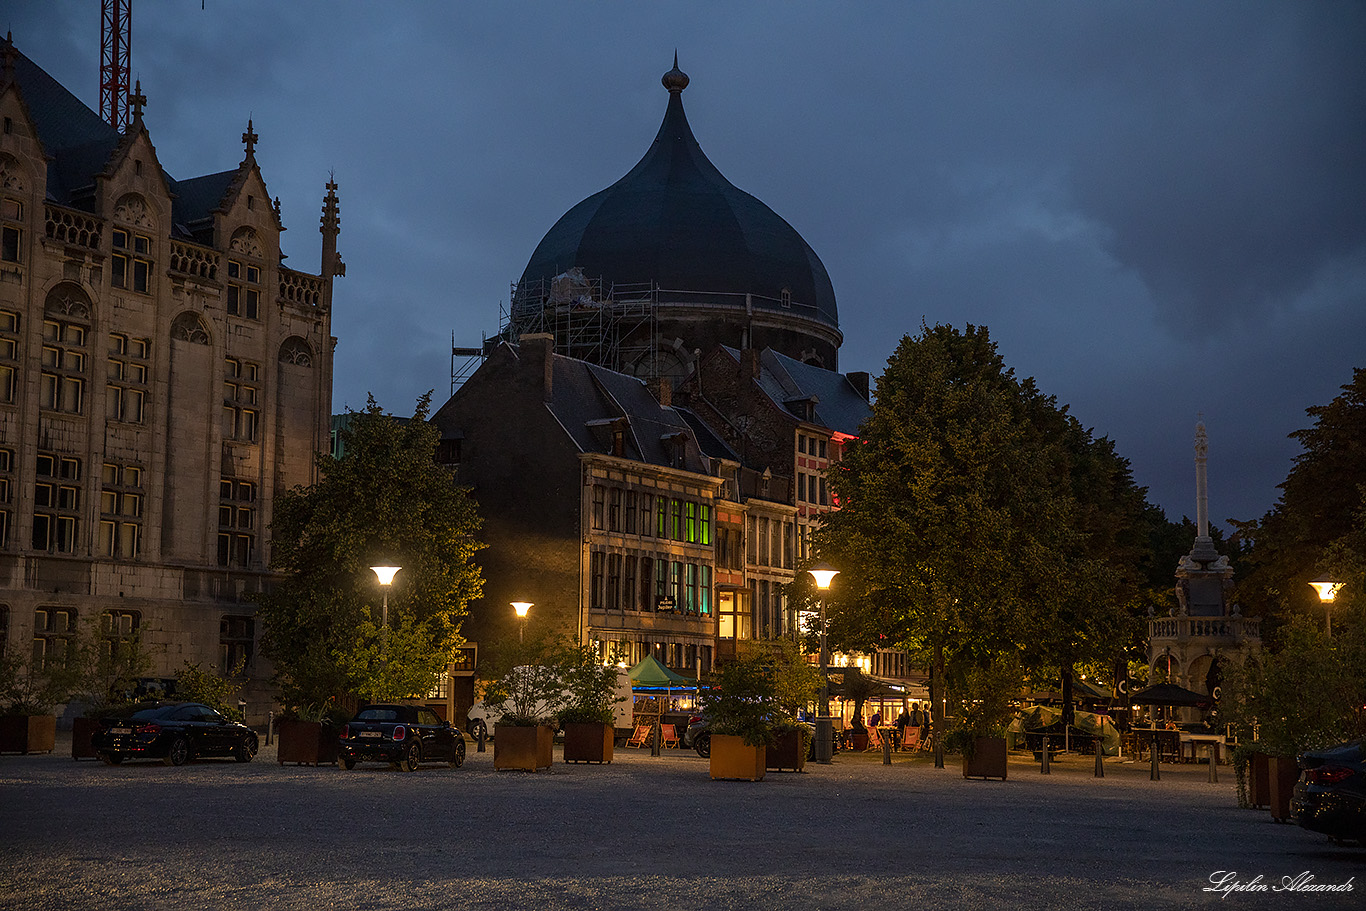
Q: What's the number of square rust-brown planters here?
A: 10